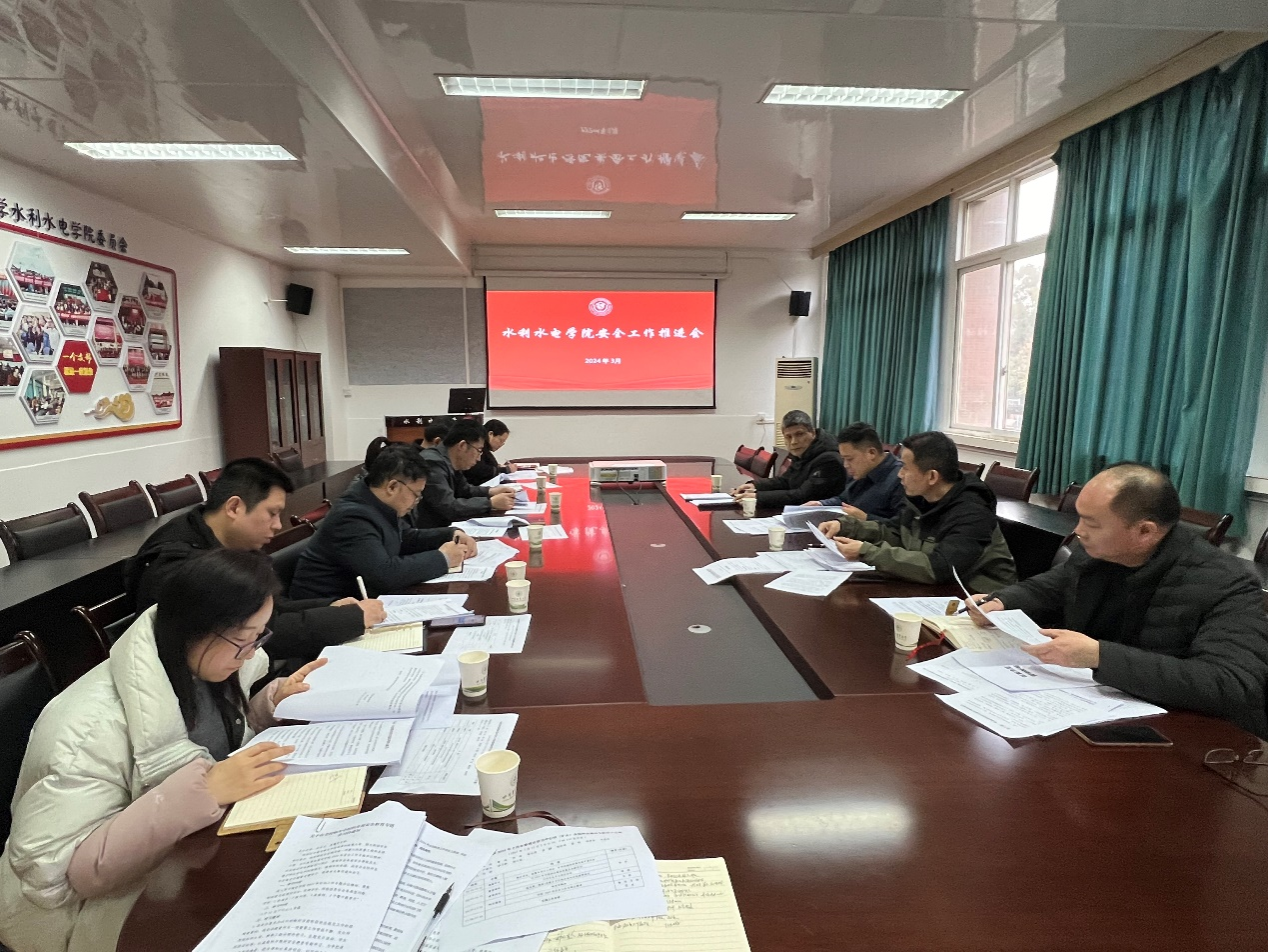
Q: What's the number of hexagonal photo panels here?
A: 13